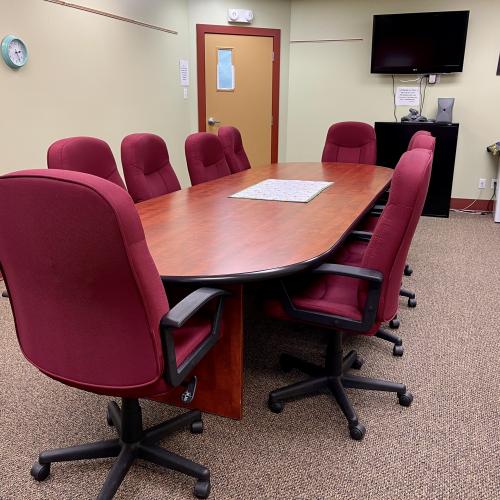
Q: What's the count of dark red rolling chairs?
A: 9